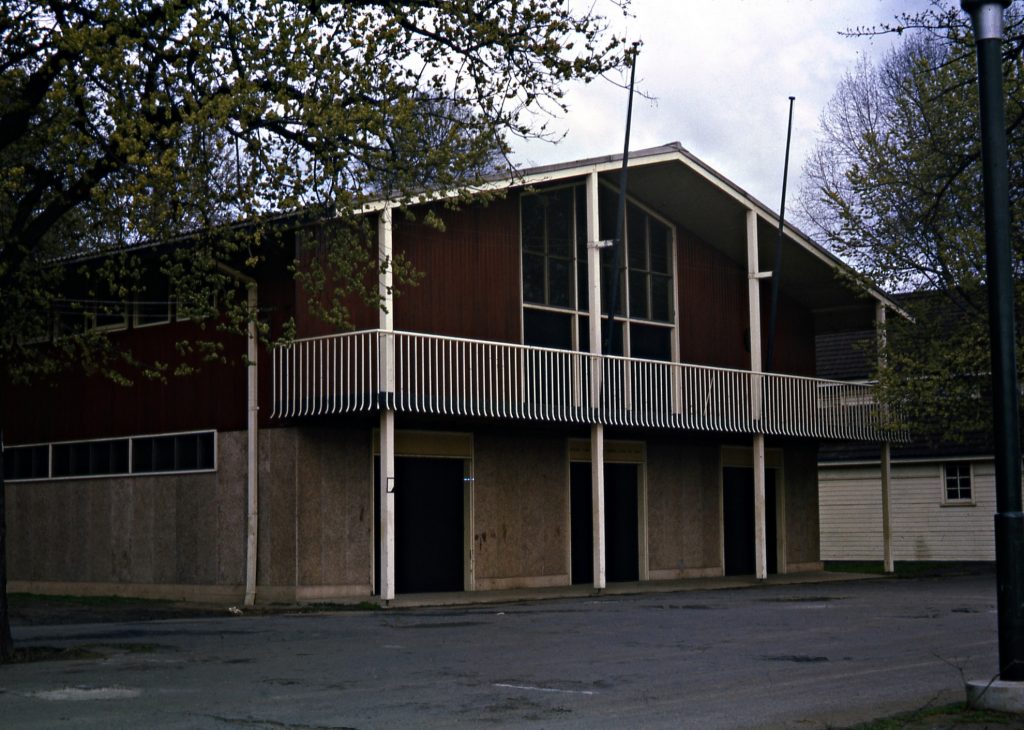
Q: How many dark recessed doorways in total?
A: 3